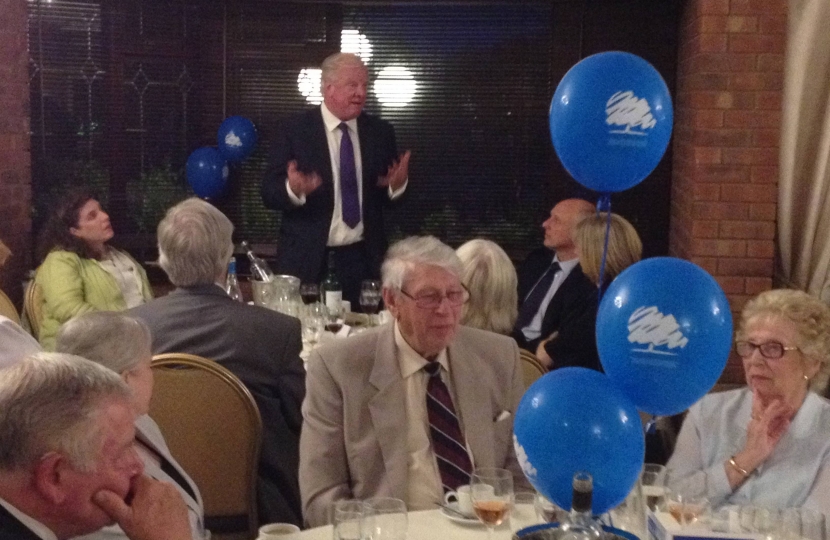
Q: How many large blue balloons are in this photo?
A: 3